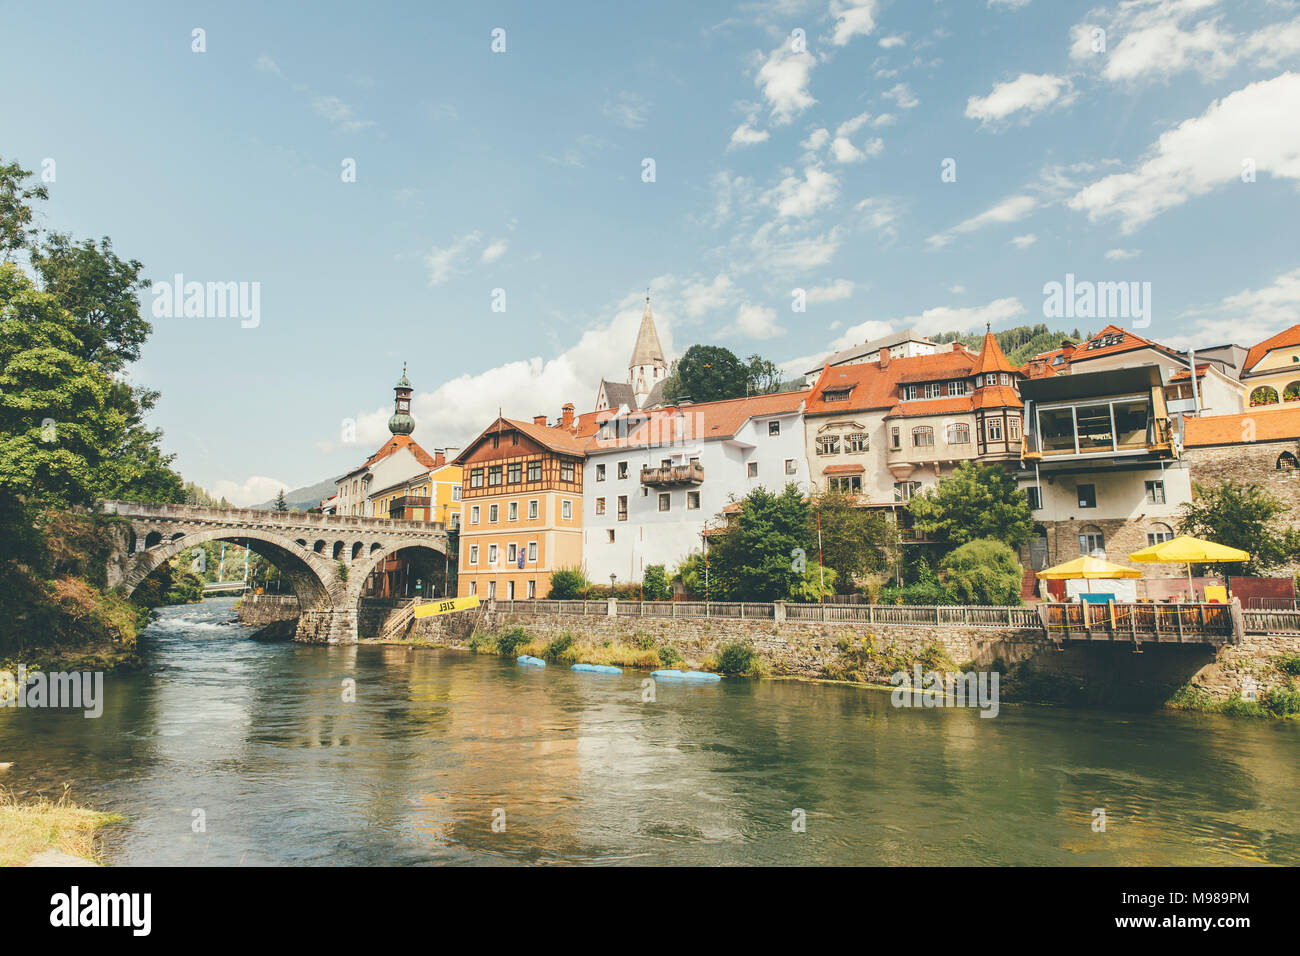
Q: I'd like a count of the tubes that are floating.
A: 3